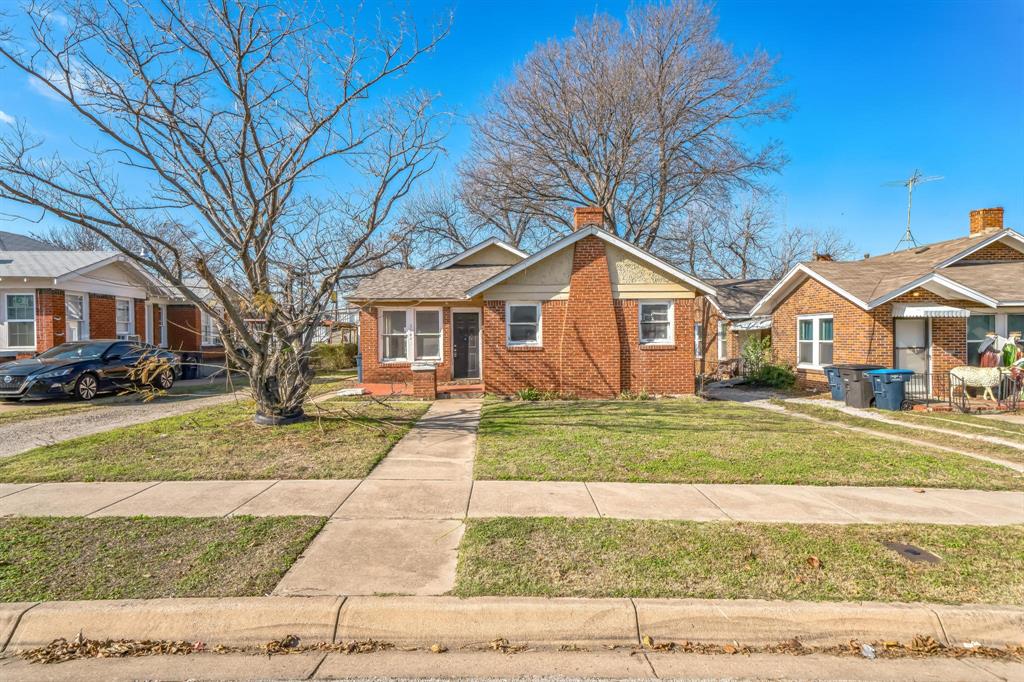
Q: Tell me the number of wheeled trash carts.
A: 3